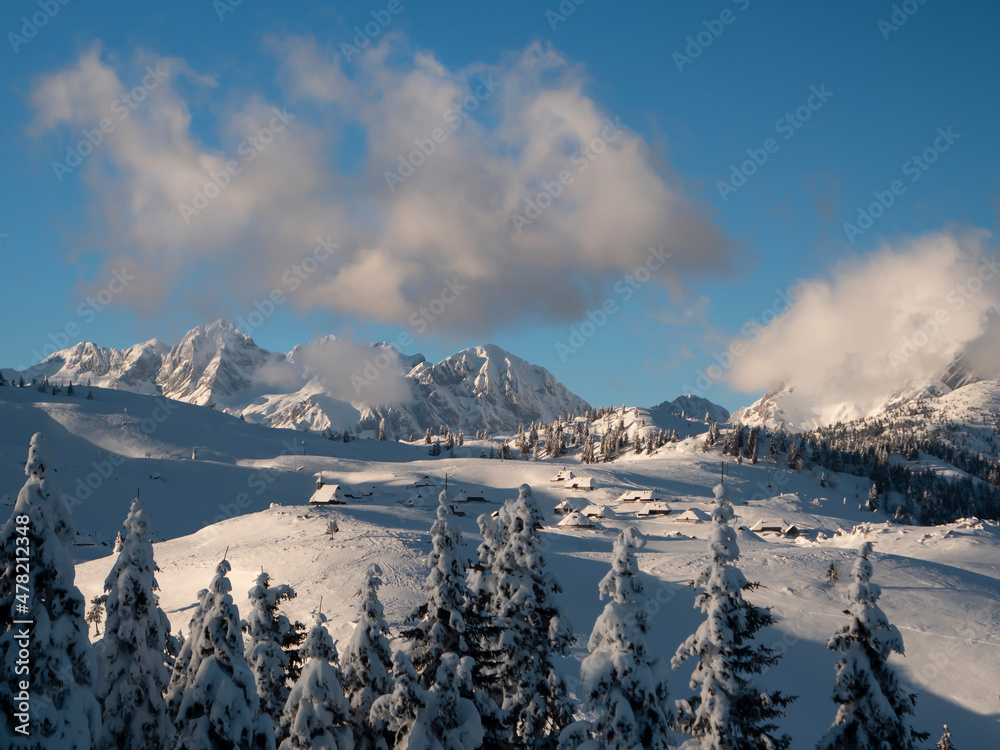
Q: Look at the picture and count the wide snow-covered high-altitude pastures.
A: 1